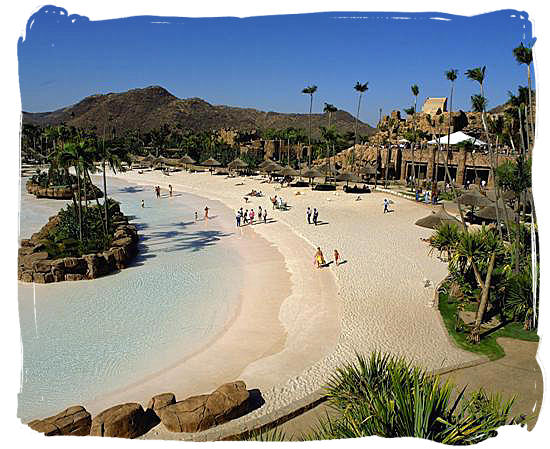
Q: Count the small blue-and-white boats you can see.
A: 0